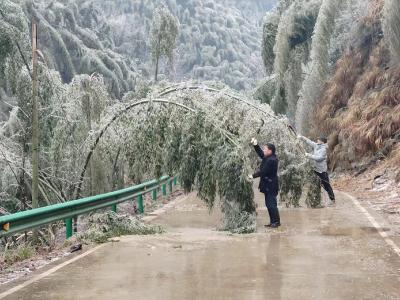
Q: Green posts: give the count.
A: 7